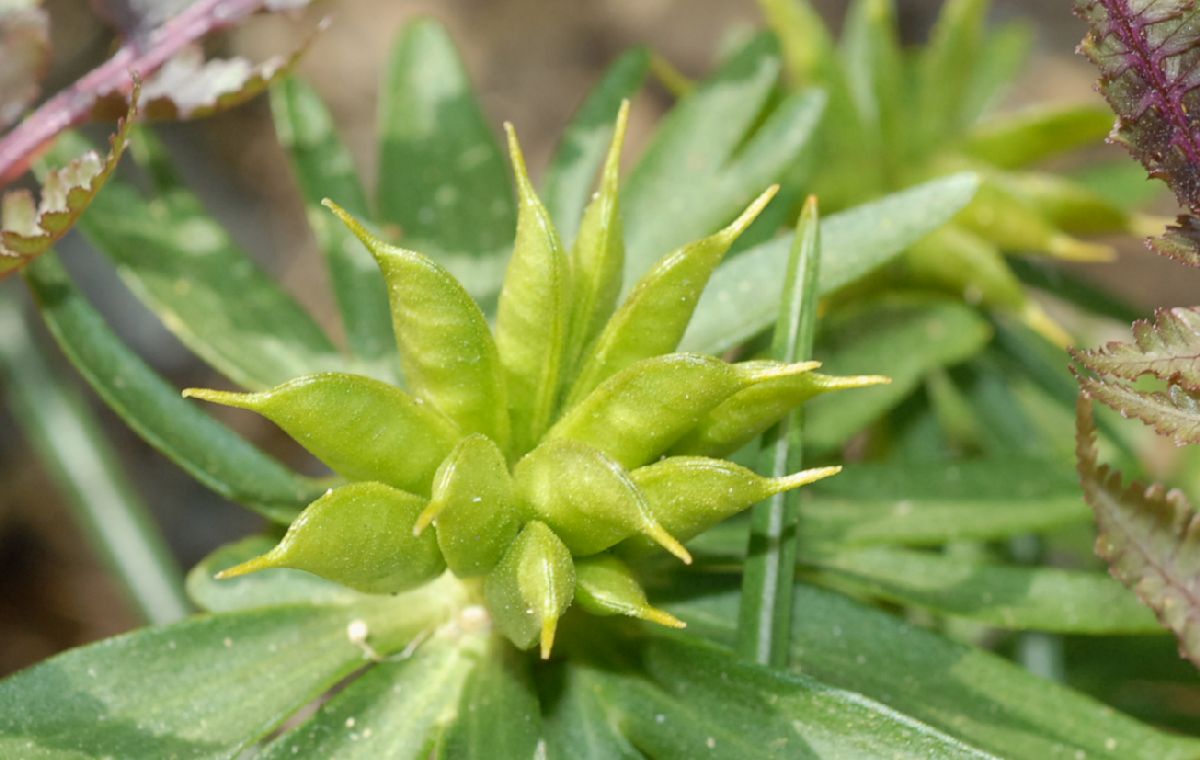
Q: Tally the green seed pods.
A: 13